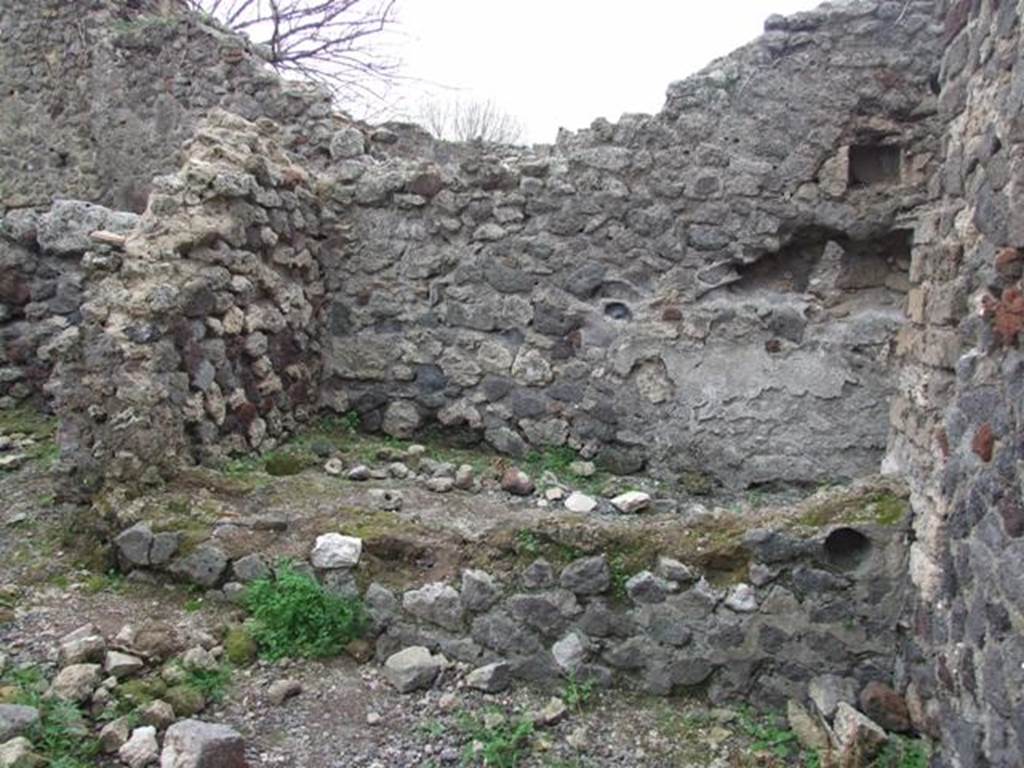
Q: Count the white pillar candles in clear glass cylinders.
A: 0